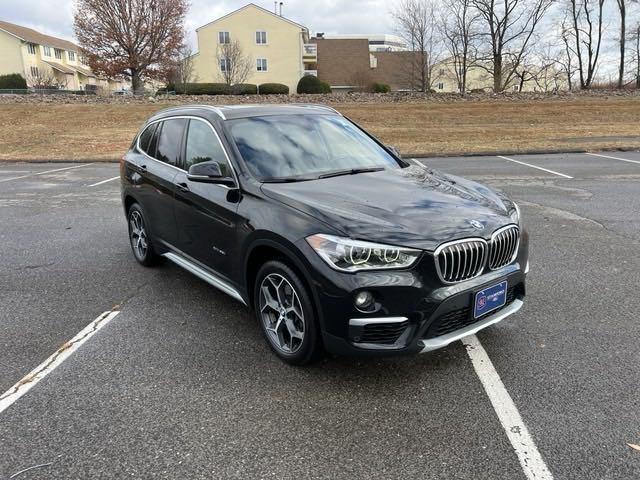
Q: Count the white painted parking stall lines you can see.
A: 7